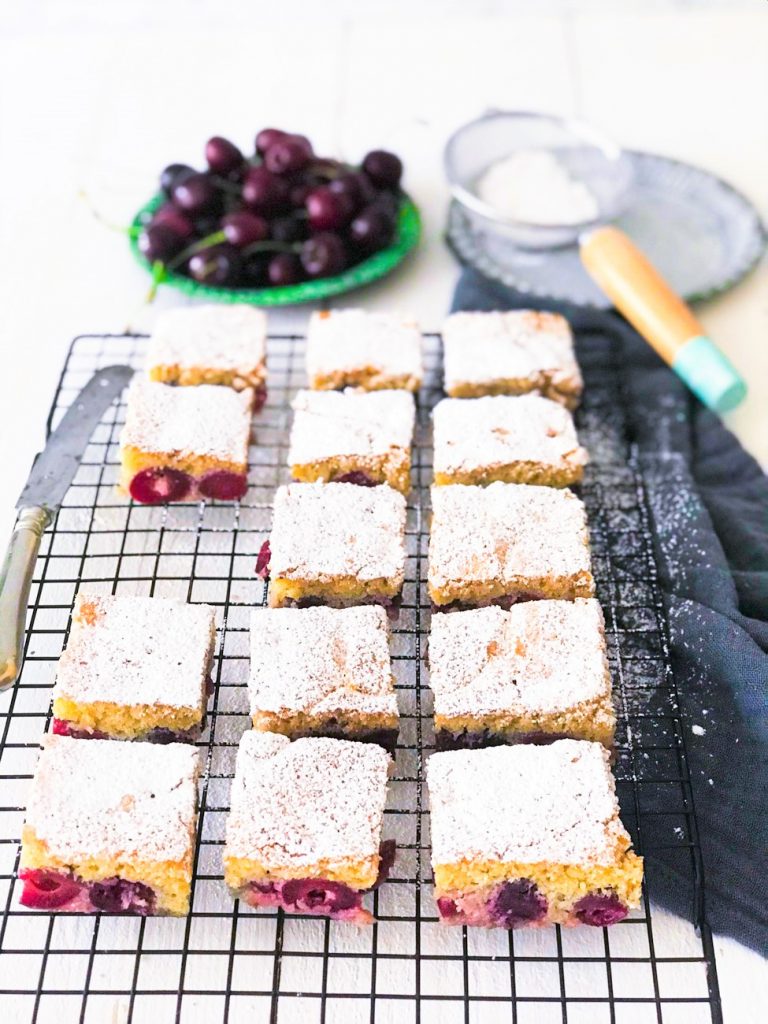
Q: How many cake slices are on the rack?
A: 14